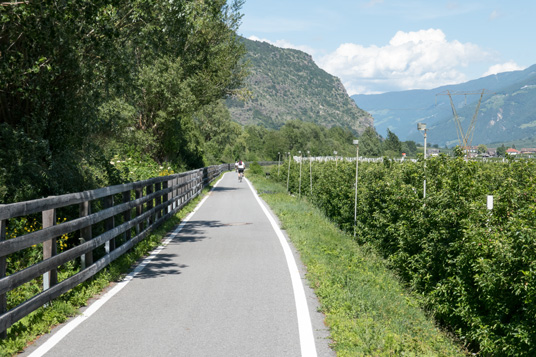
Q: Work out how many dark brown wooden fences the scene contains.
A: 1